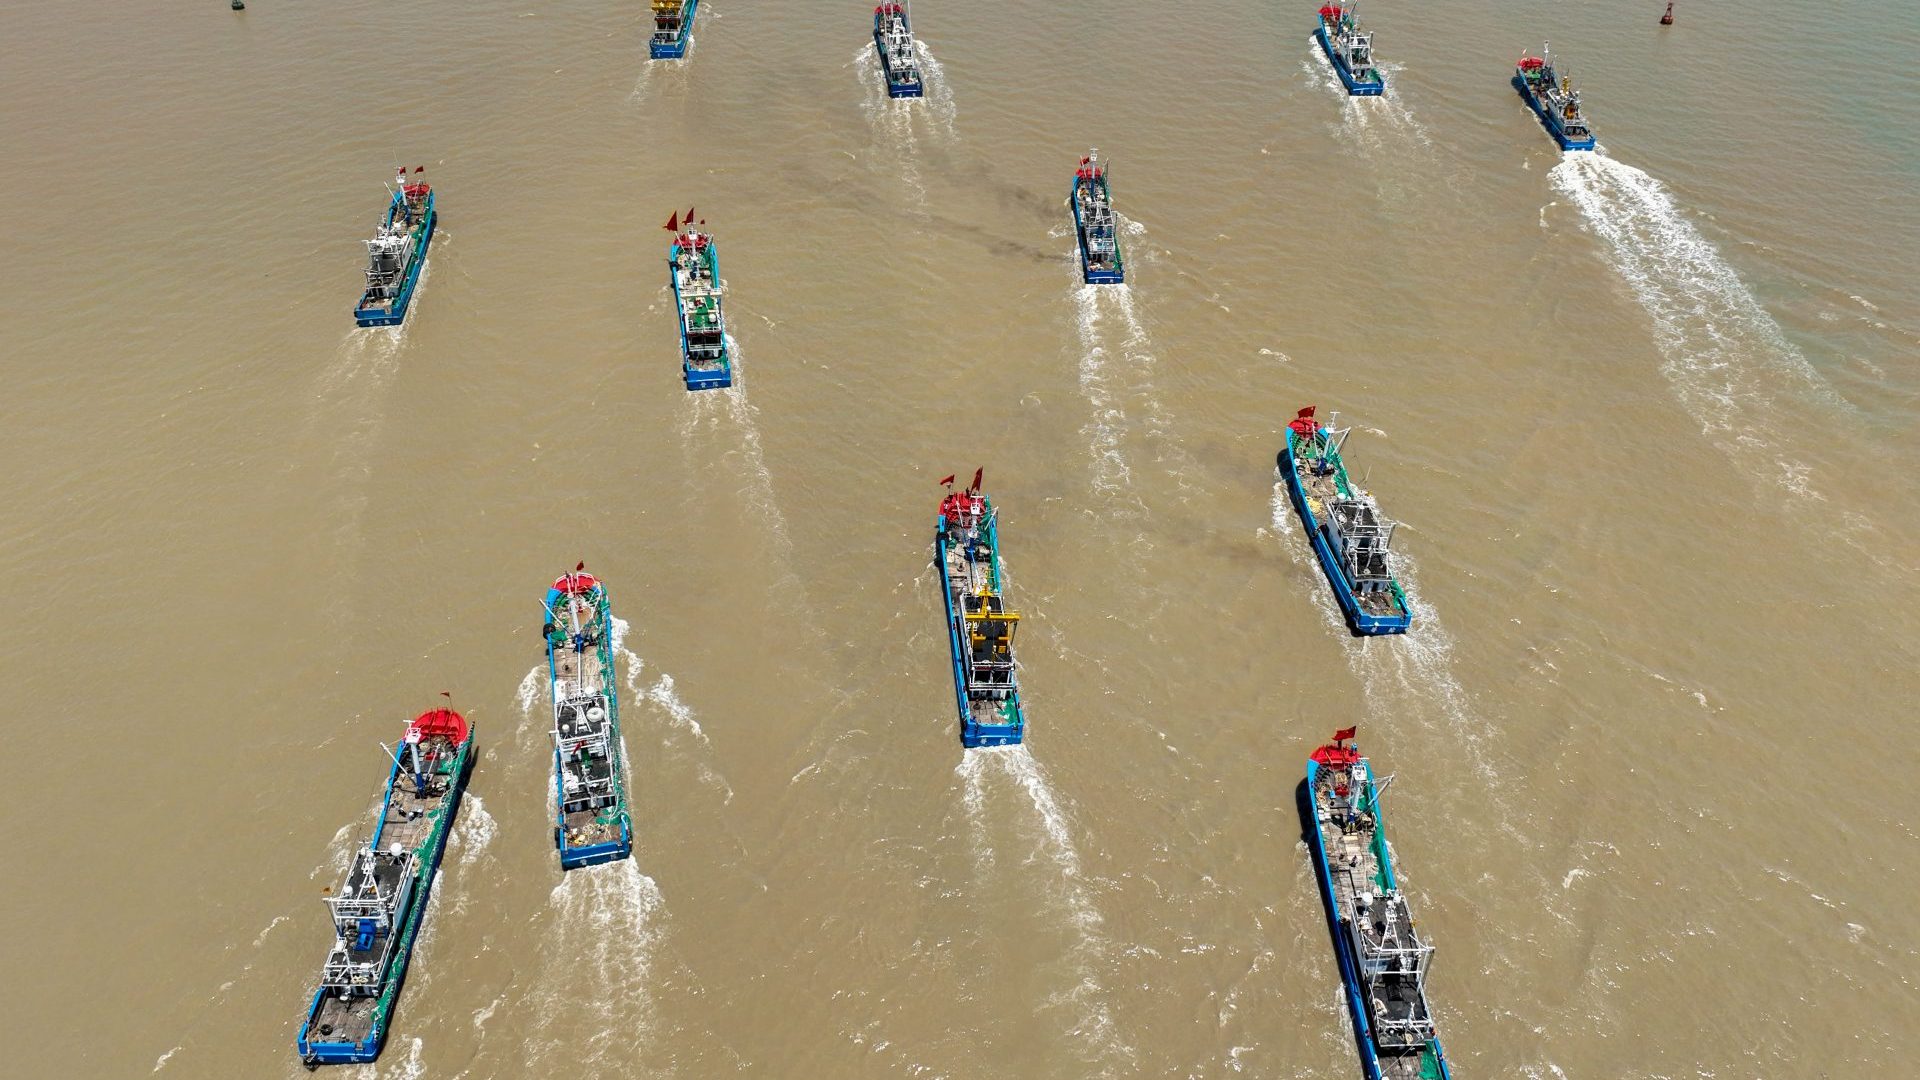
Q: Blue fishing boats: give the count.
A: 12